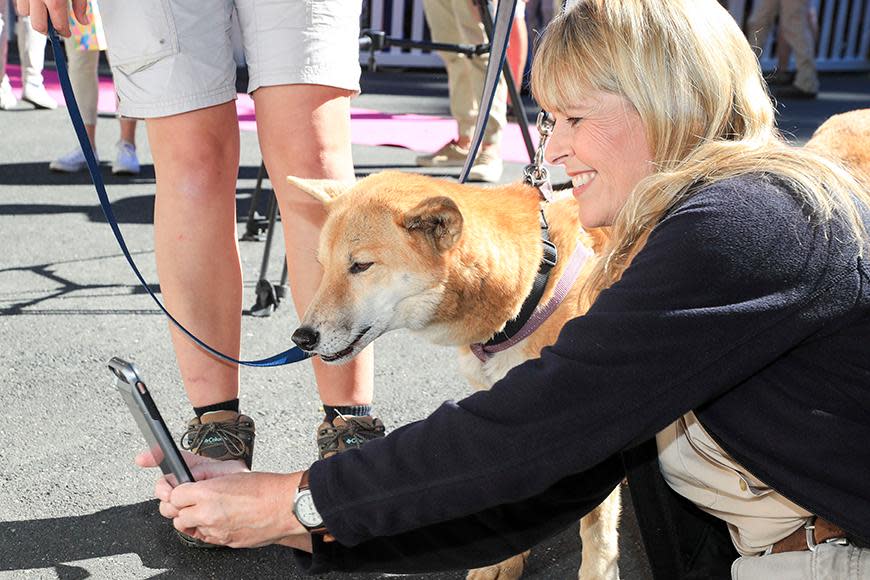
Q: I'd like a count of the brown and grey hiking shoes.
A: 2